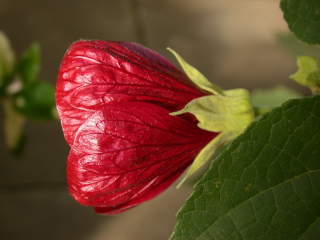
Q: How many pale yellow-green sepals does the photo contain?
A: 3